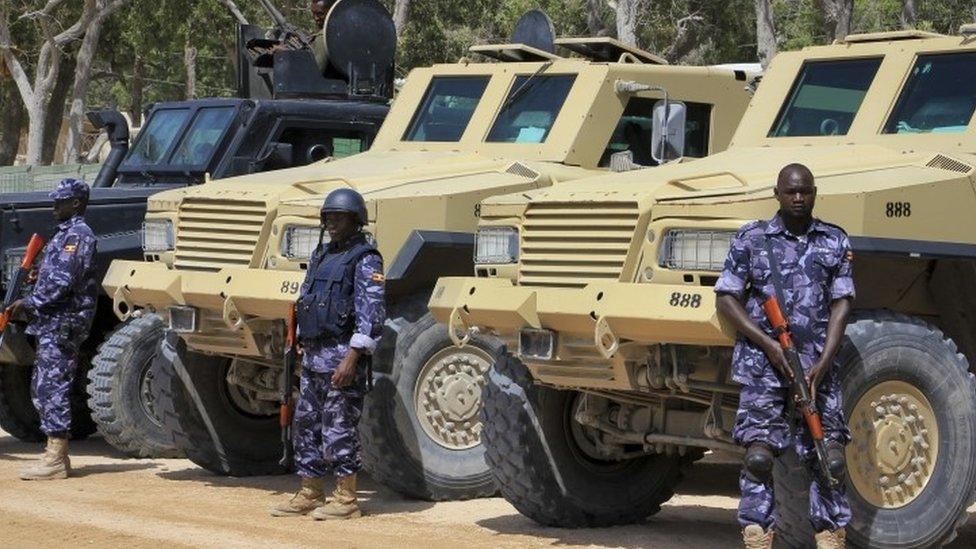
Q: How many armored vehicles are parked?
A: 3